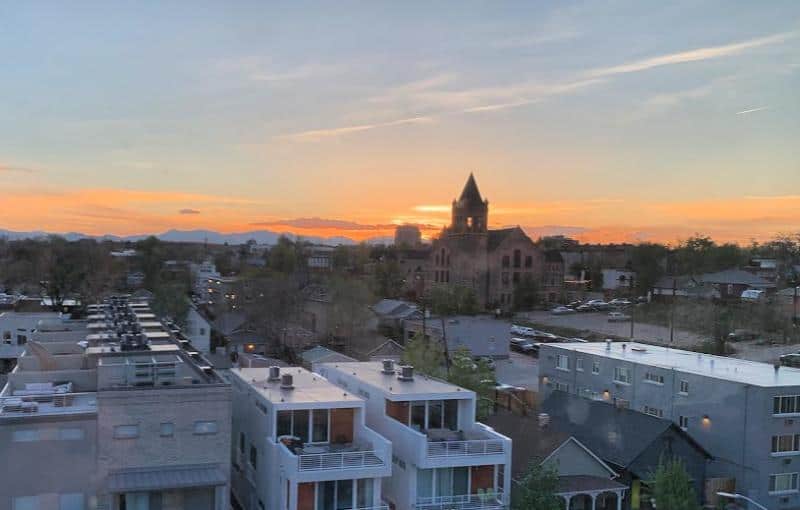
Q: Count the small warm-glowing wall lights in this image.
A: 3